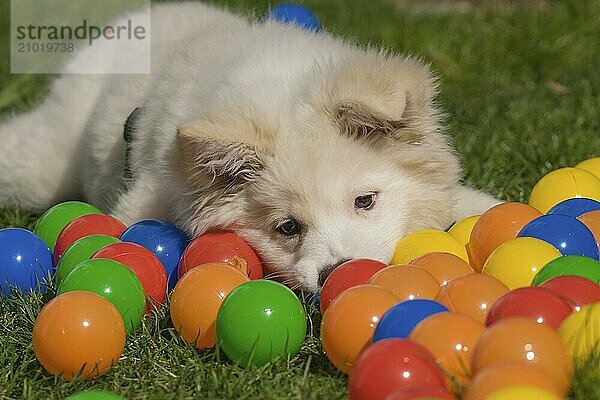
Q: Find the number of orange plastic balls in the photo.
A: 11